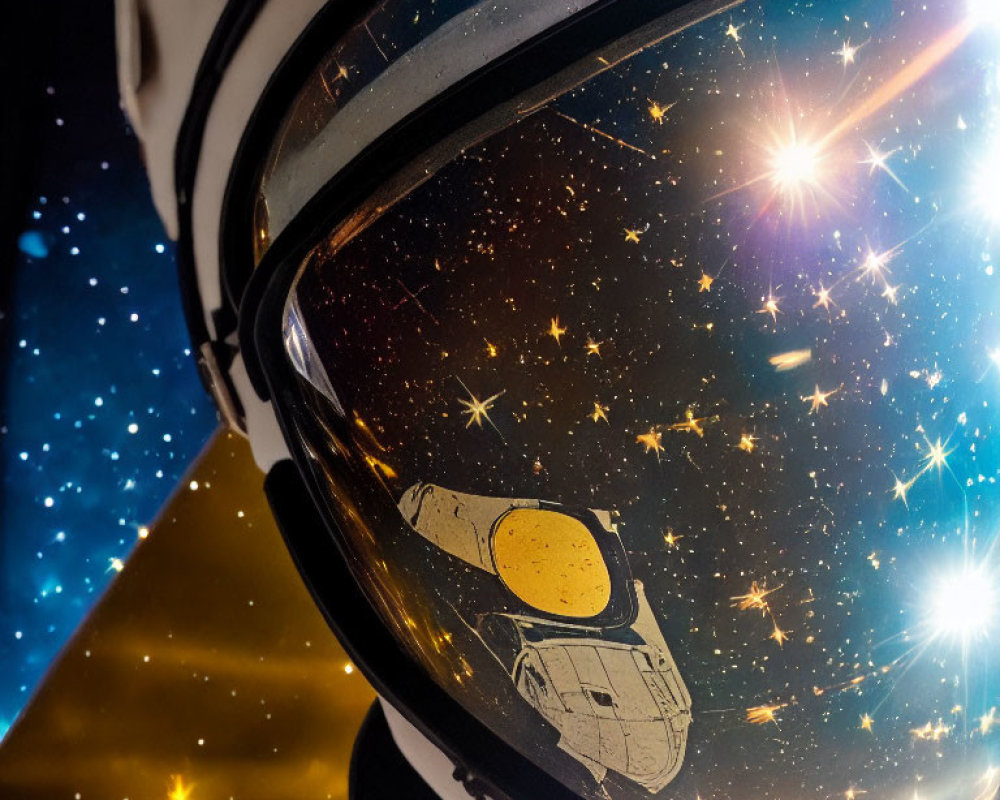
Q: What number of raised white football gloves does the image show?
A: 0